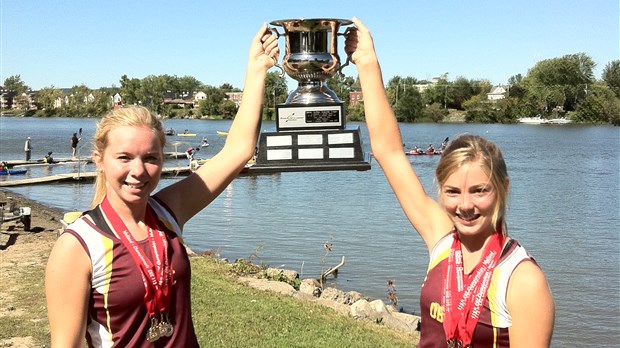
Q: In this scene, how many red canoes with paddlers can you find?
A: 1